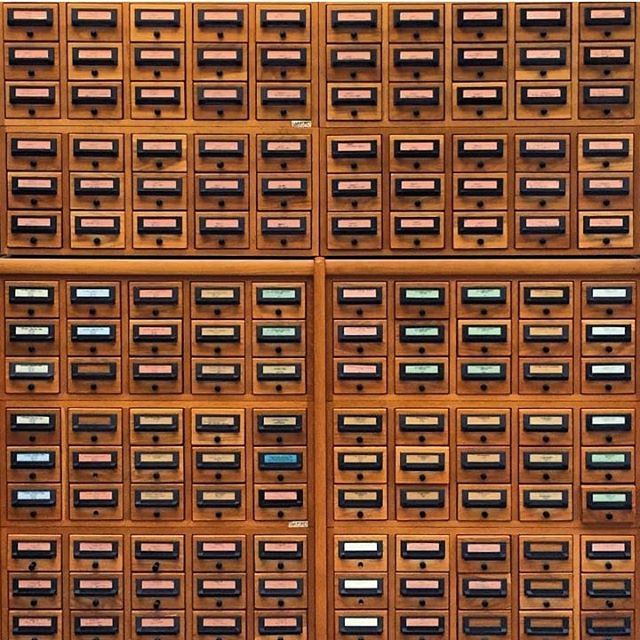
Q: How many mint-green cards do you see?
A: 10